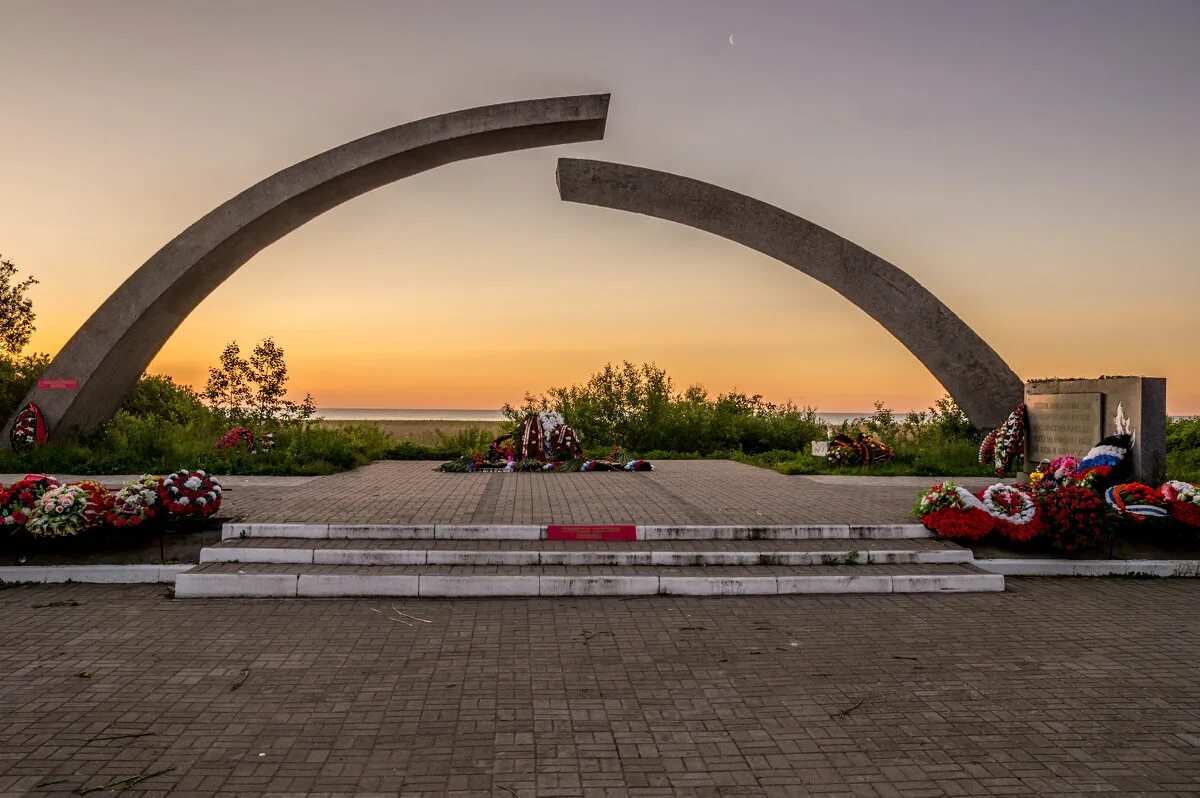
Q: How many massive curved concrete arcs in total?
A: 2